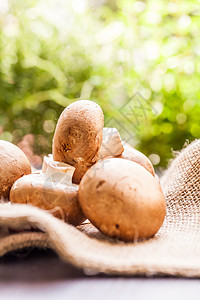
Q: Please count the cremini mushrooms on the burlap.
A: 5